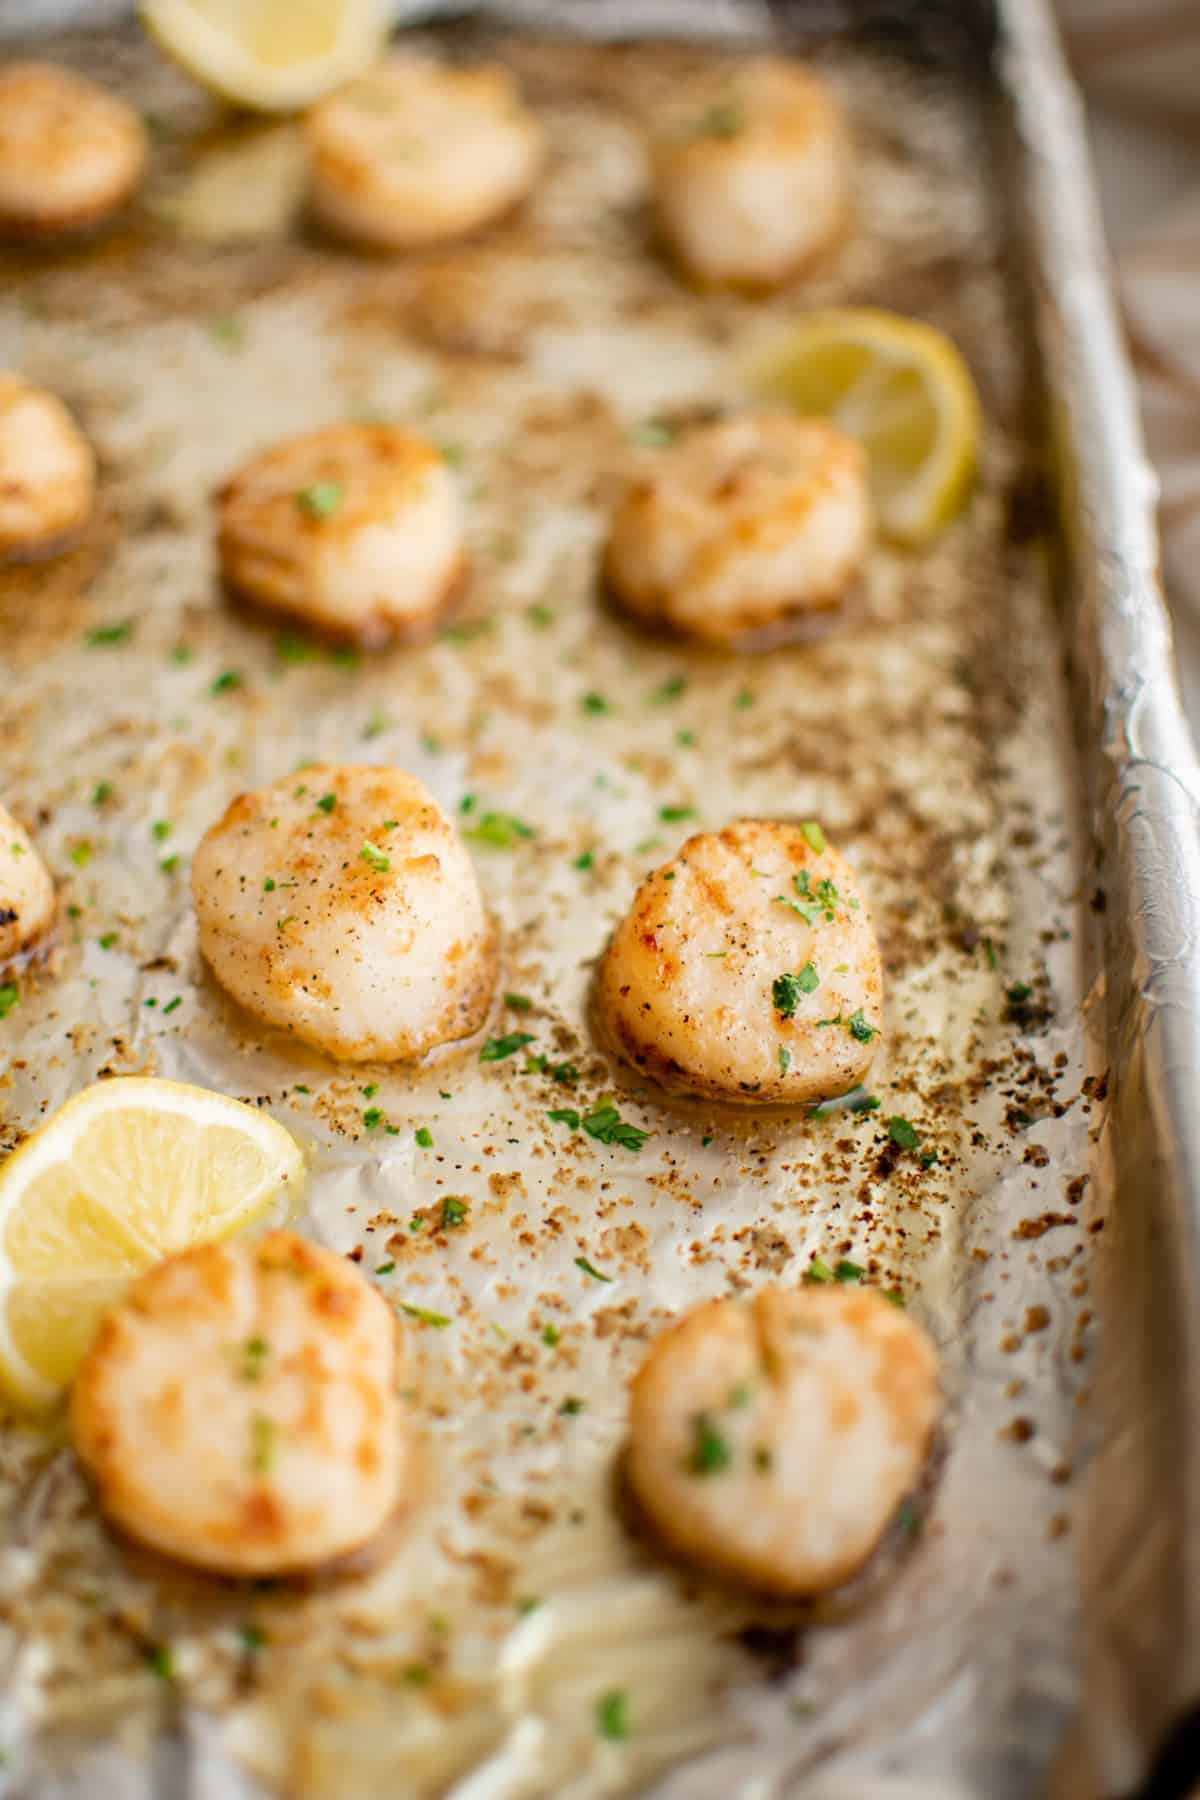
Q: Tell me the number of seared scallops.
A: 11